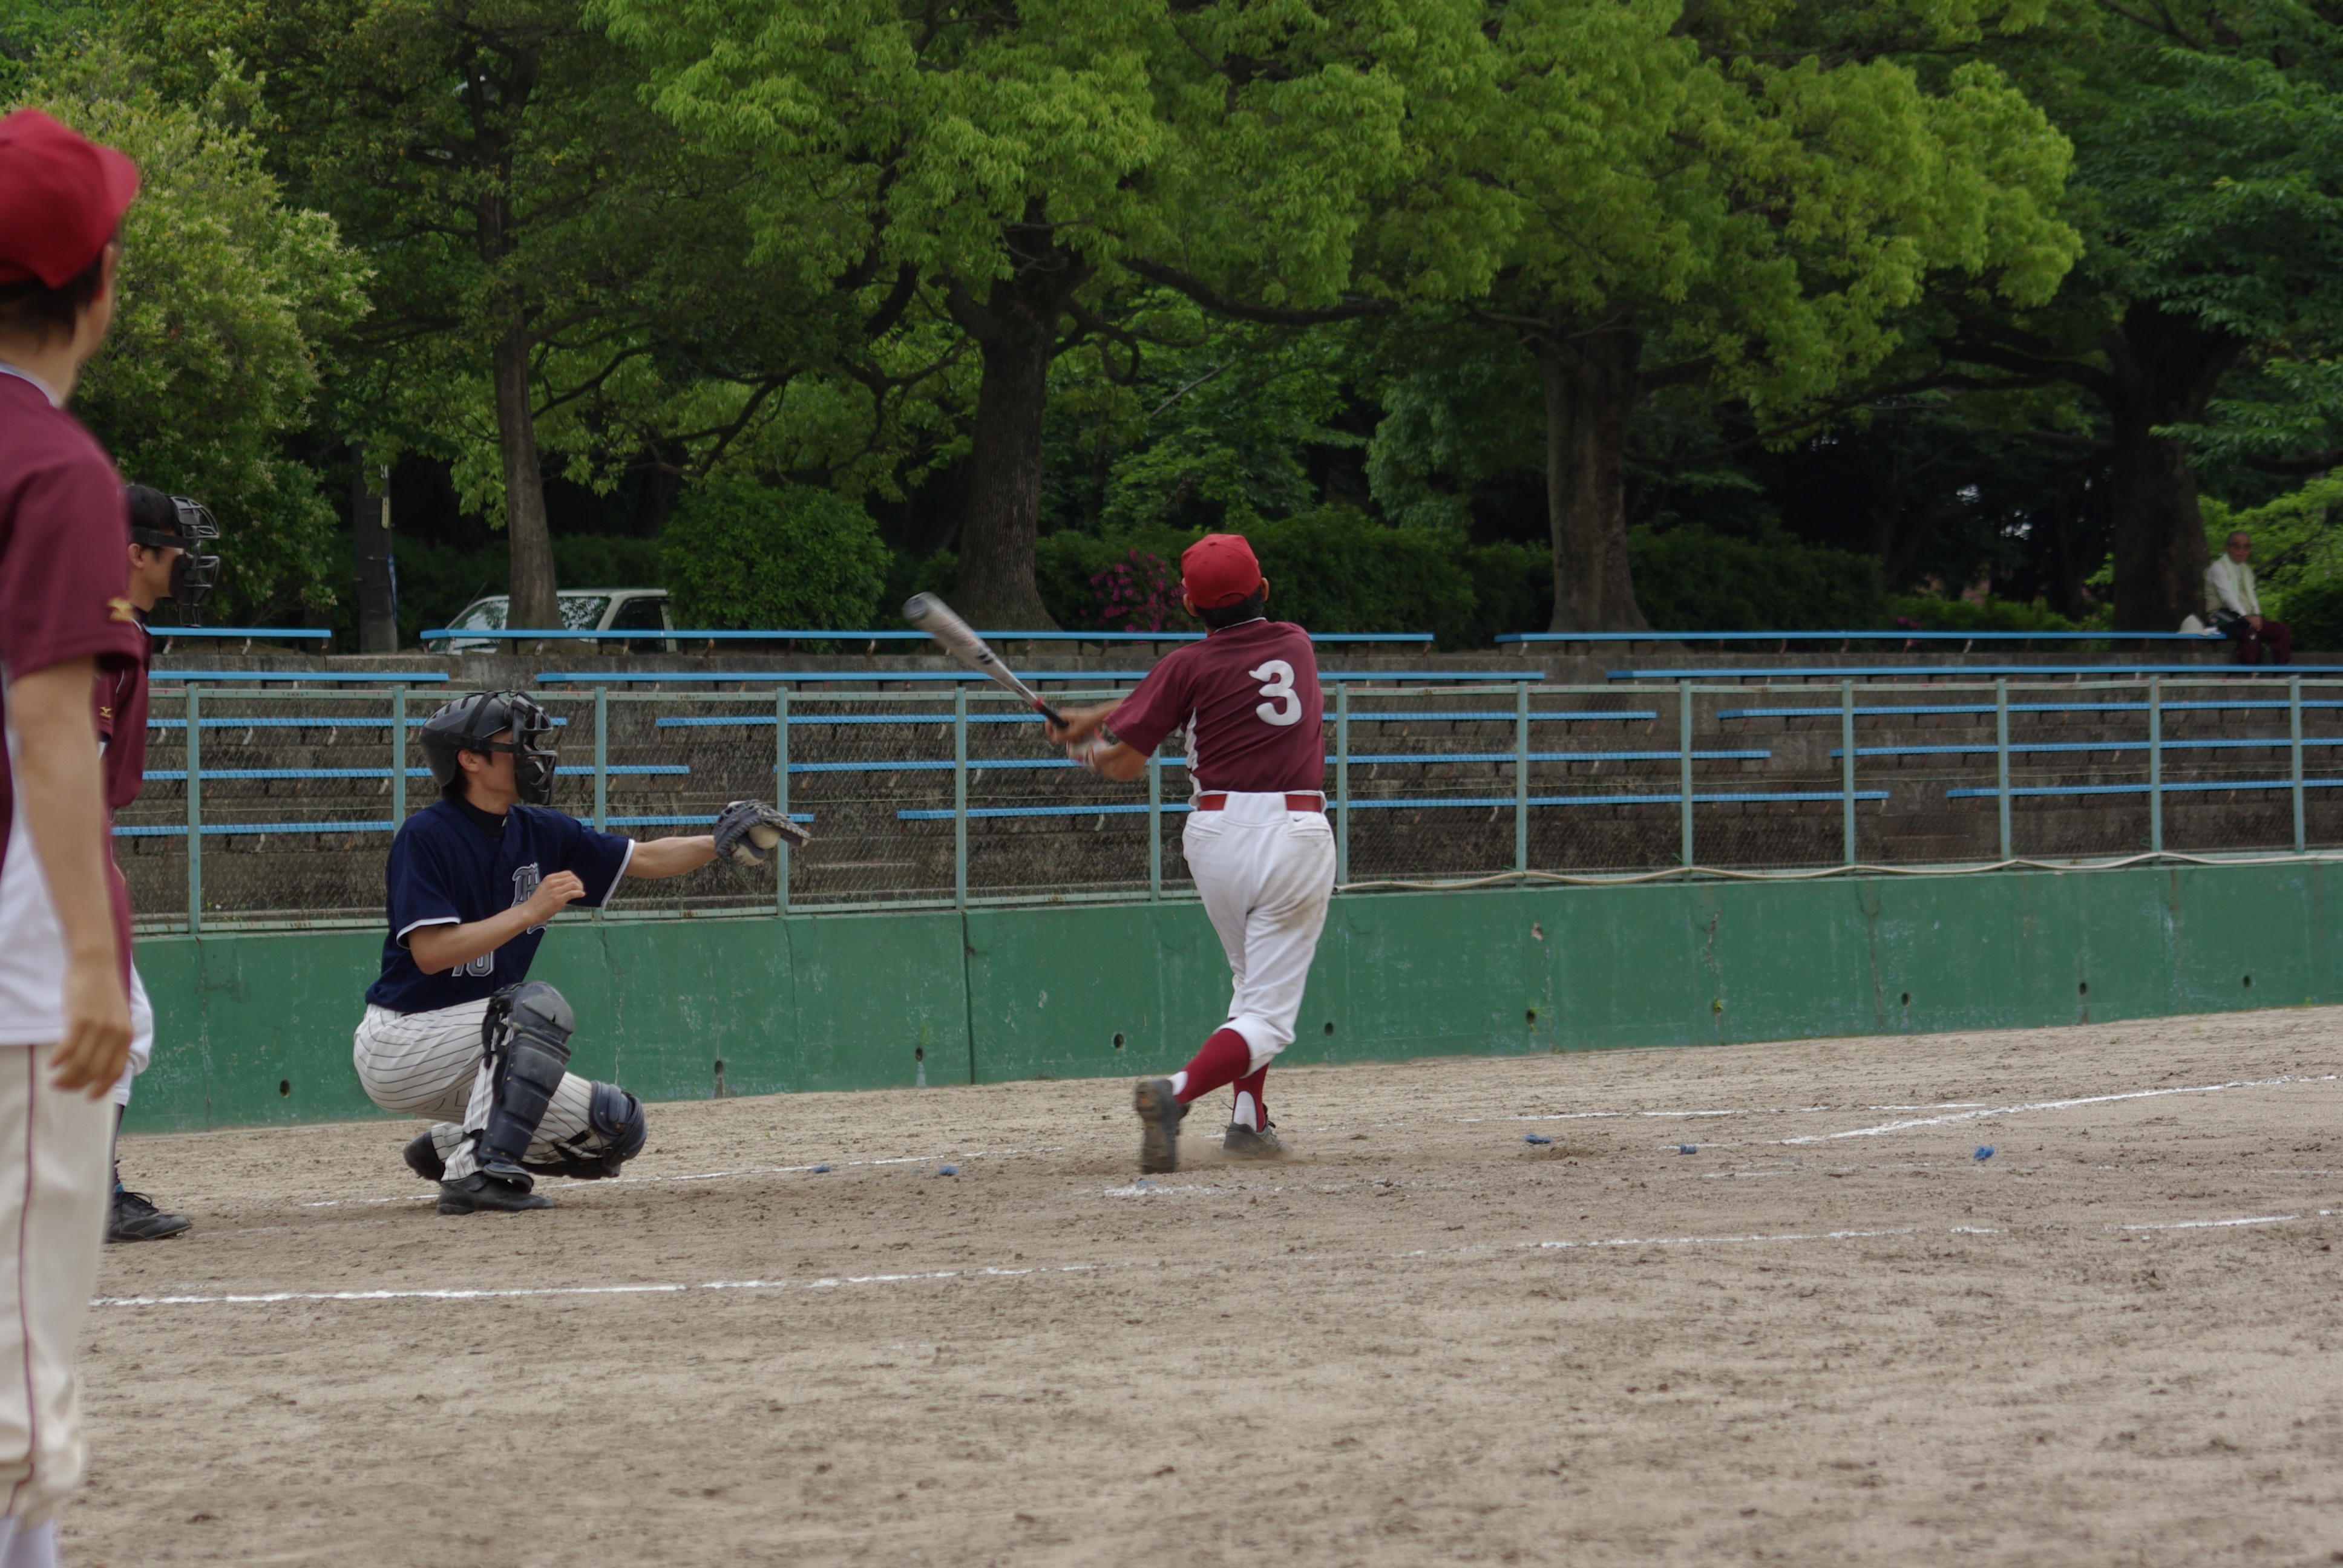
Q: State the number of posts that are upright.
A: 13